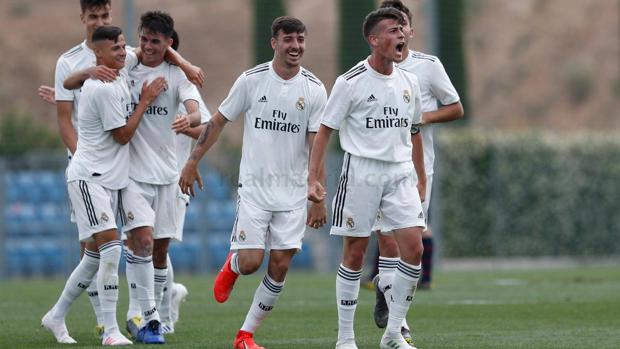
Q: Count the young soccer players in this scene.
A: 7